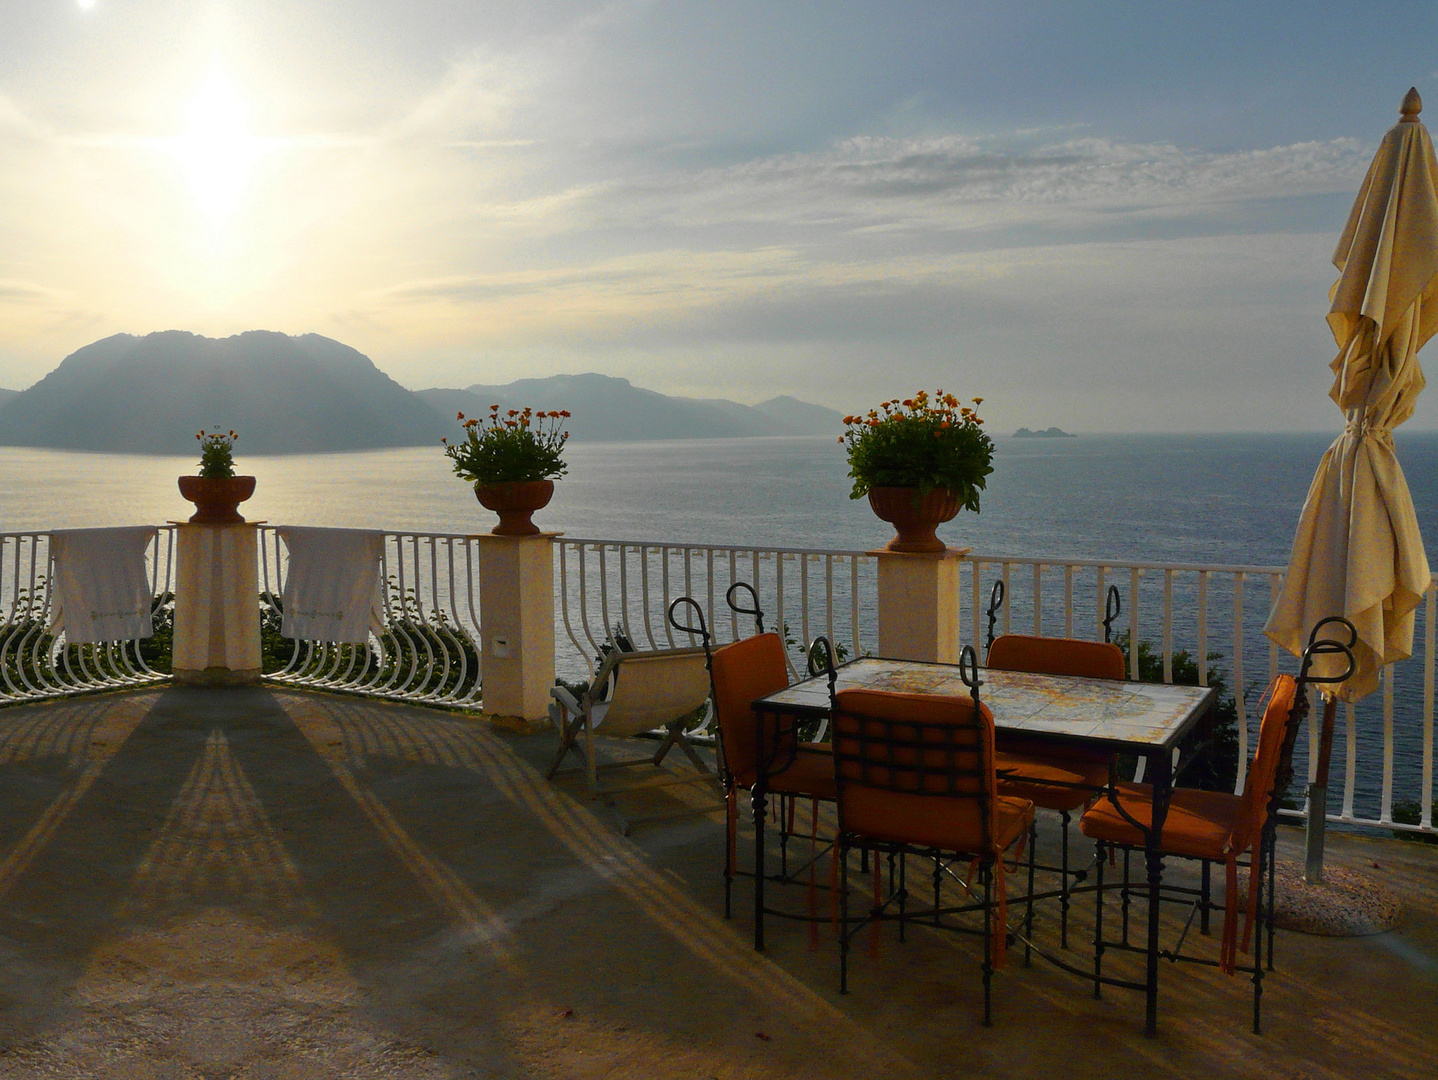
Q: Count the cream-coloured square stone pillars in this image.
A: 3